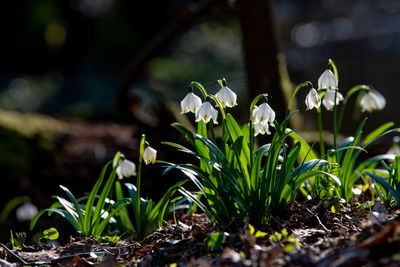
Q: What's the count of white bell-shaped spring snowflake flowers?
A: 12